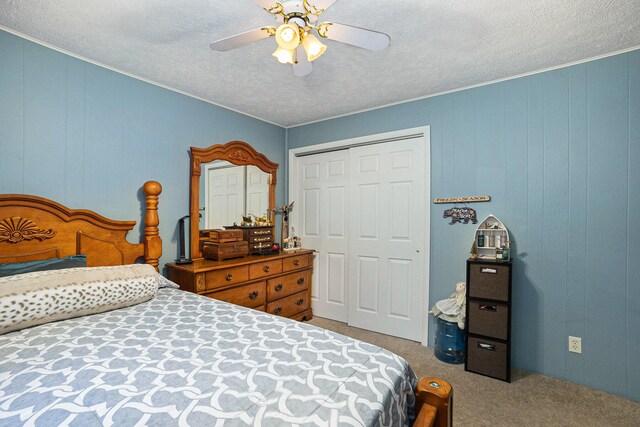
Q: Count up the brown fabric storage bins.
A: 3